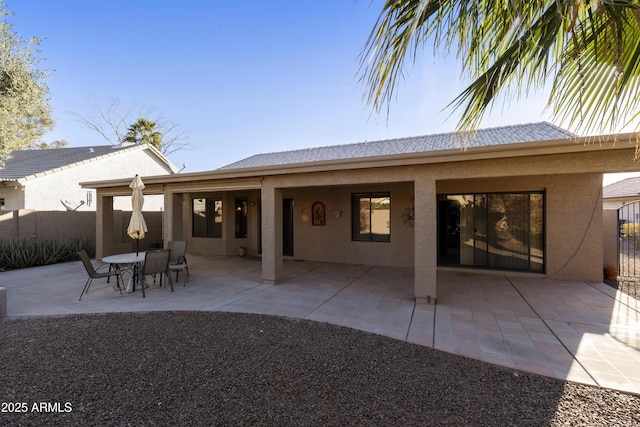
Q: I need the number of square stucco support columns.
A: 4